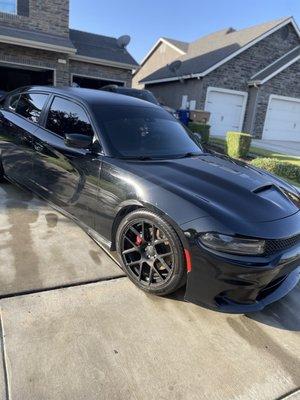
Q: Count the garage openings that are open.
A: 2